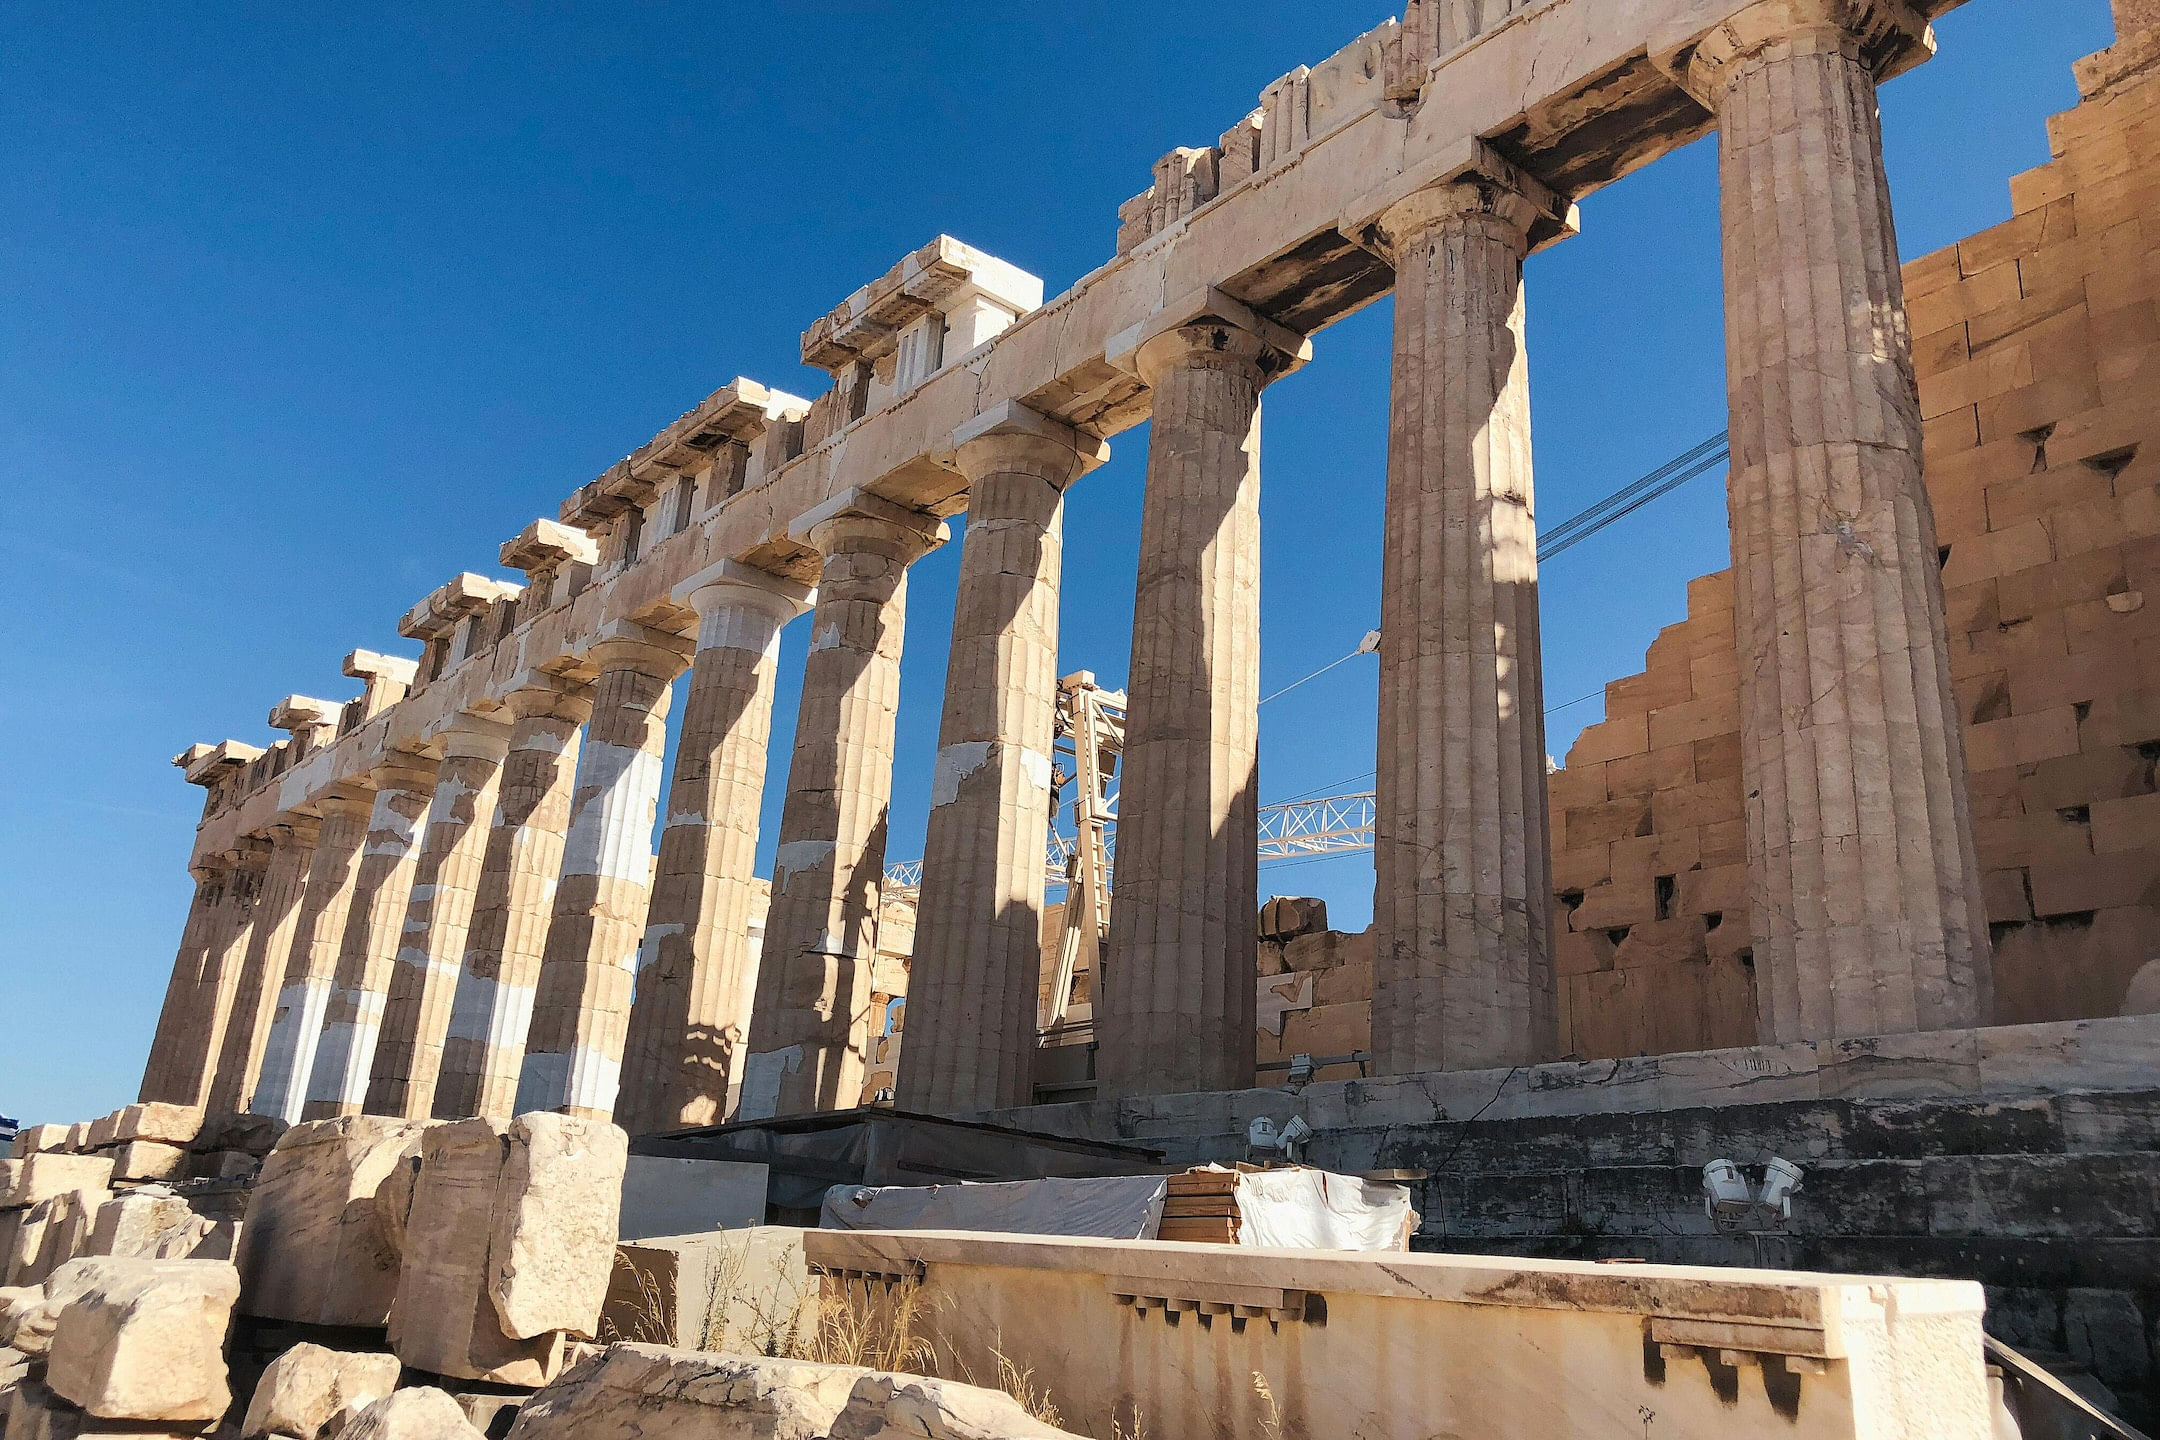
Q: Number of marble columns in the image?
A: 14